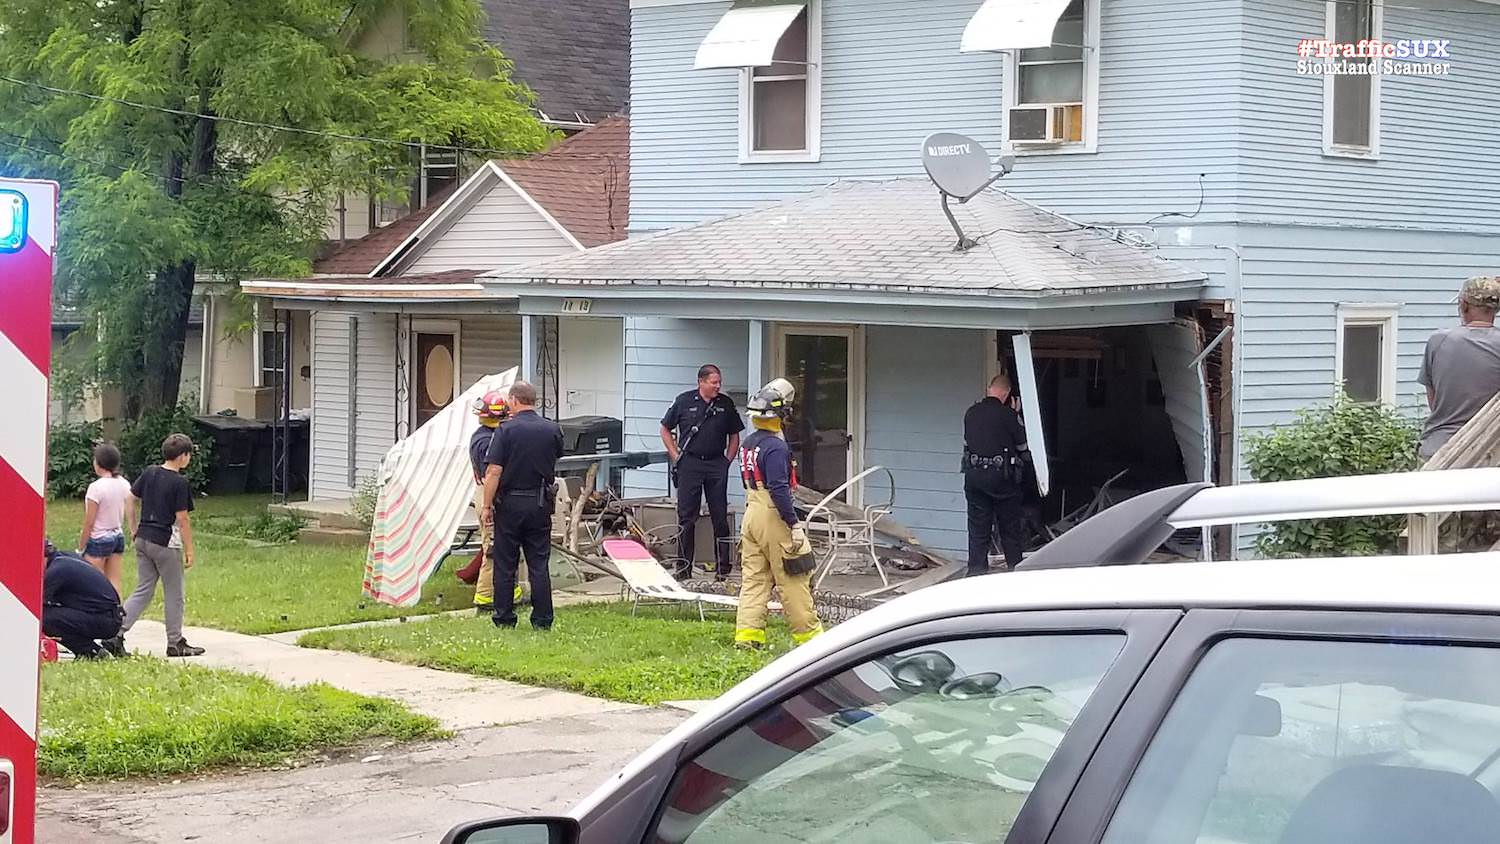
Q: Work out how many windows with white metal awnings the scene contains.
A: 2